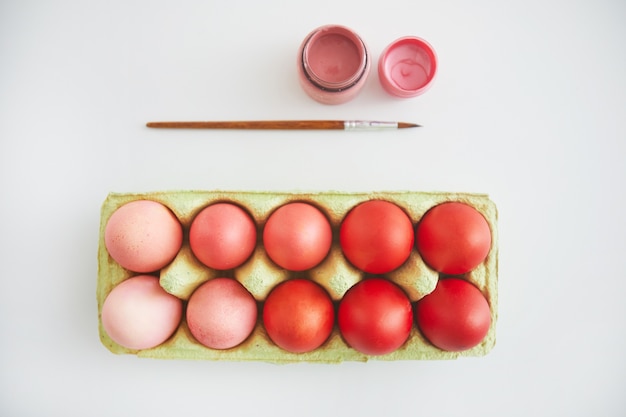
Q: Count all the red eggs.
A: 5